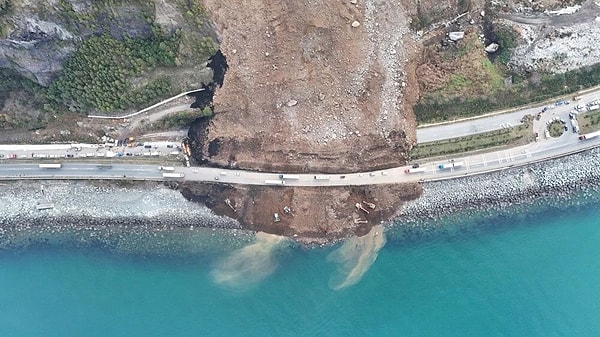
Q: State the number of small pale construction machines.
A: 6